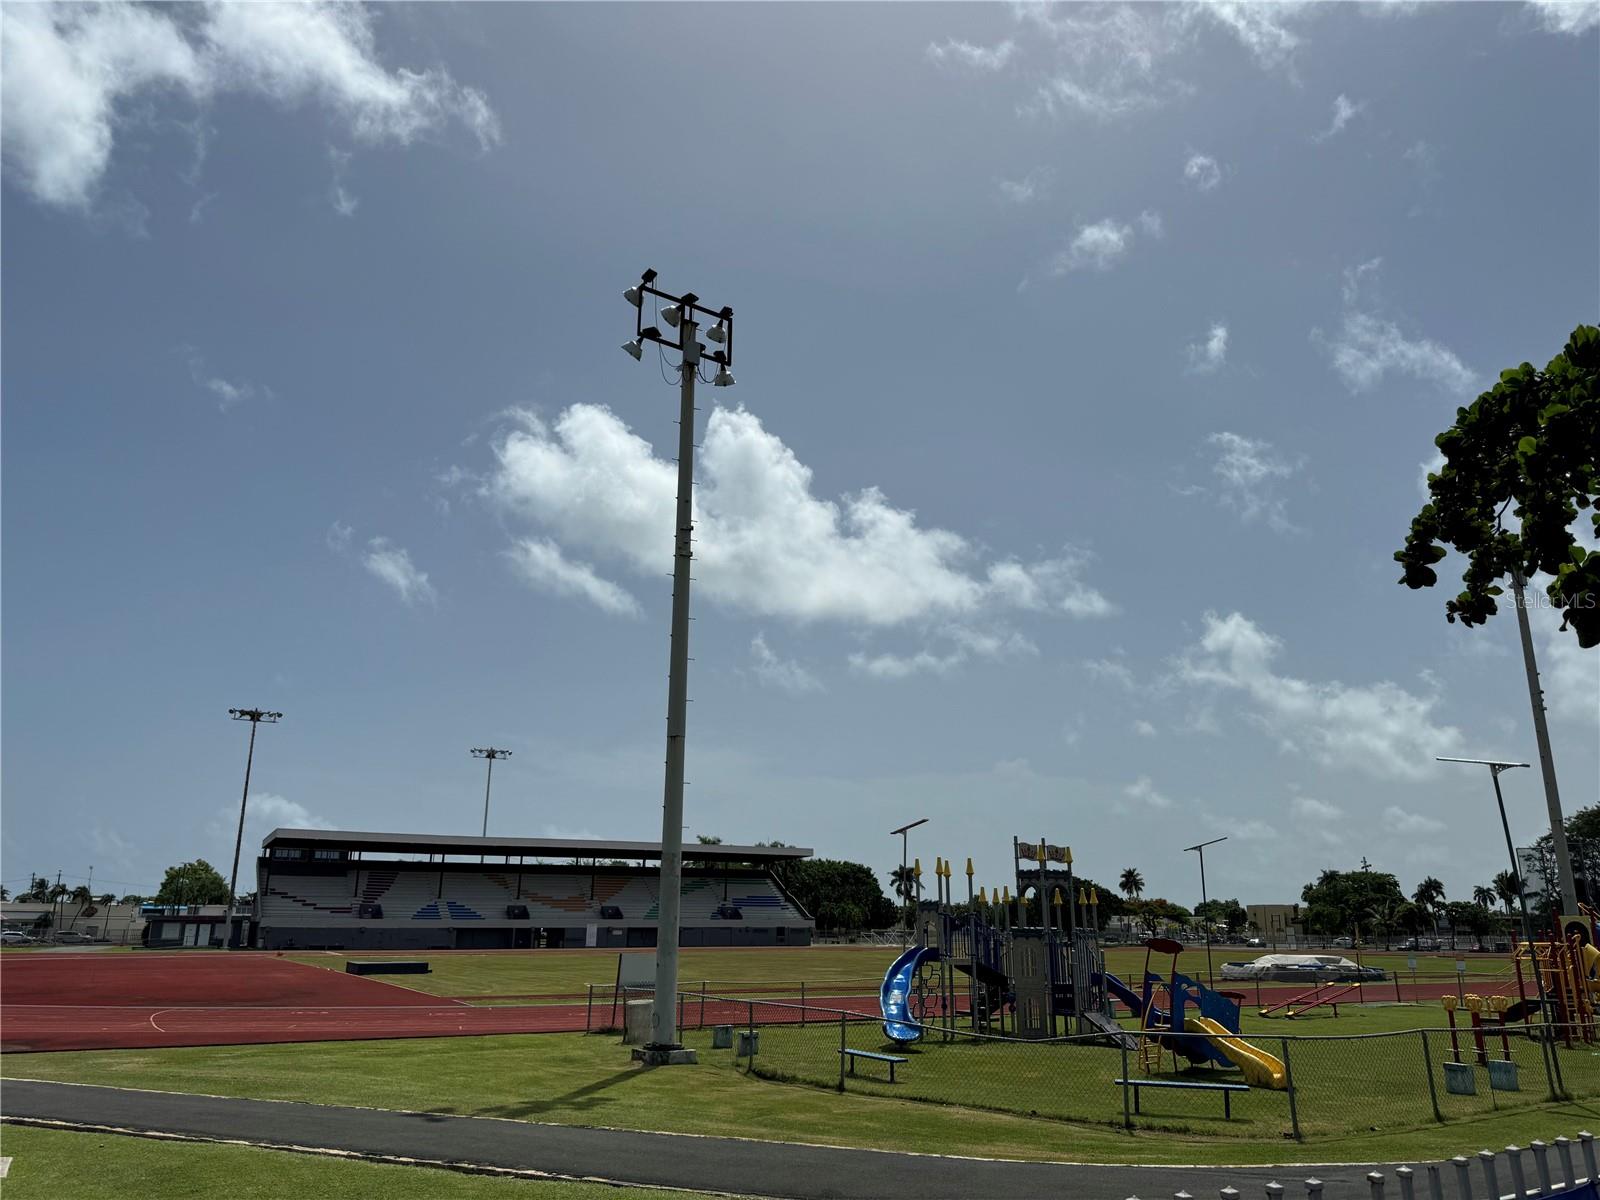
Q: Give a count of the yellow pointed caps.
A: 13